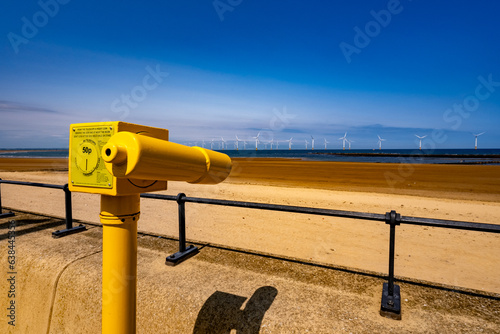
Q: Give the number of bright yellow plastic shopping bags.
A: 0